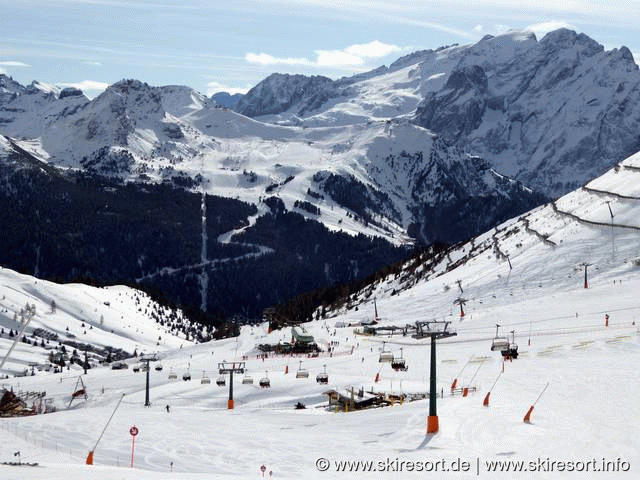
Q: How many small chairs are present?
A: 15